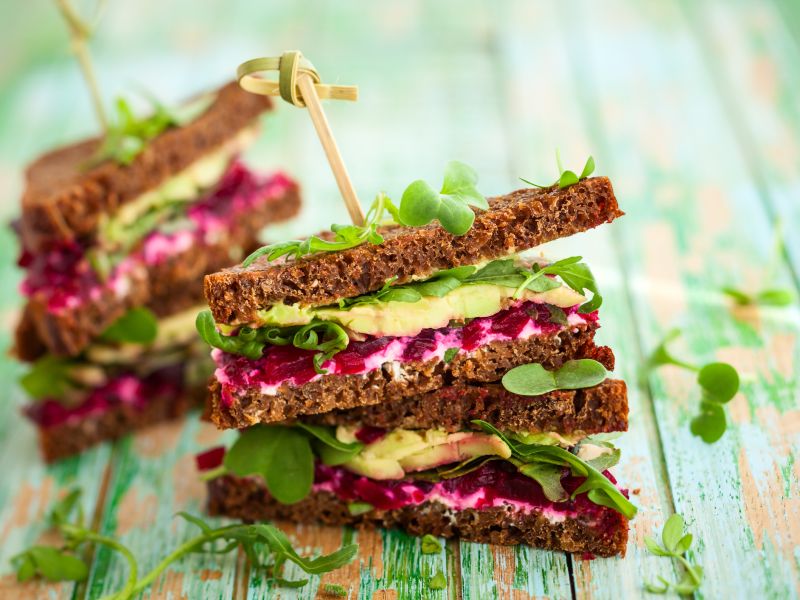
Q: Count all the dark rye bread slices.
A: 8